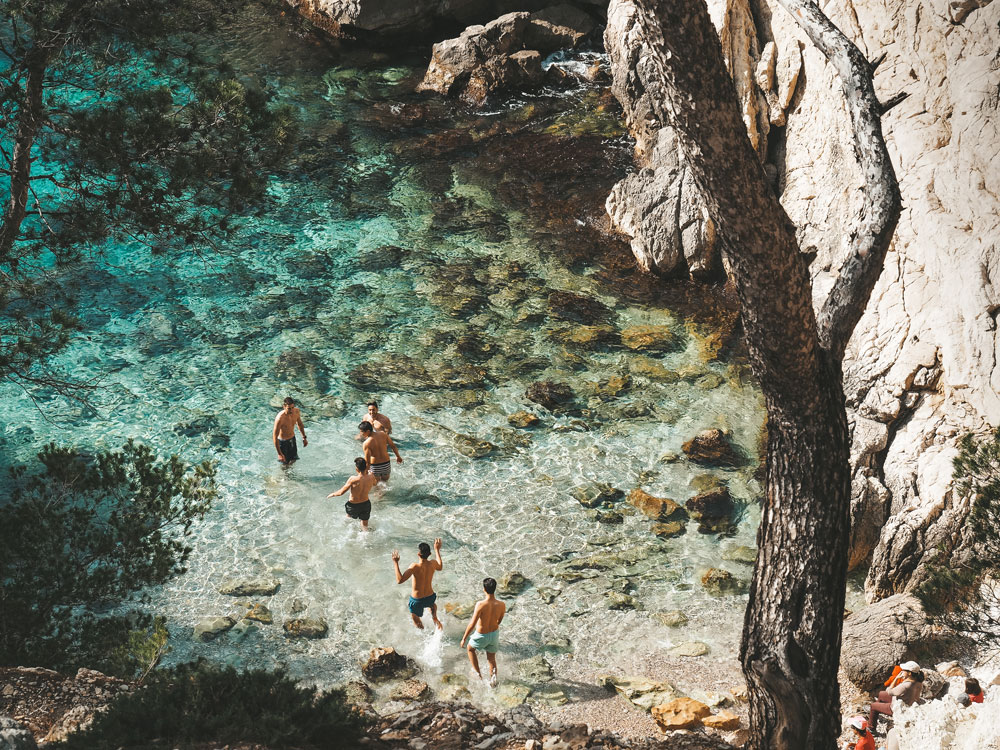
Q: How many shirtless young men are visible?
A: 6